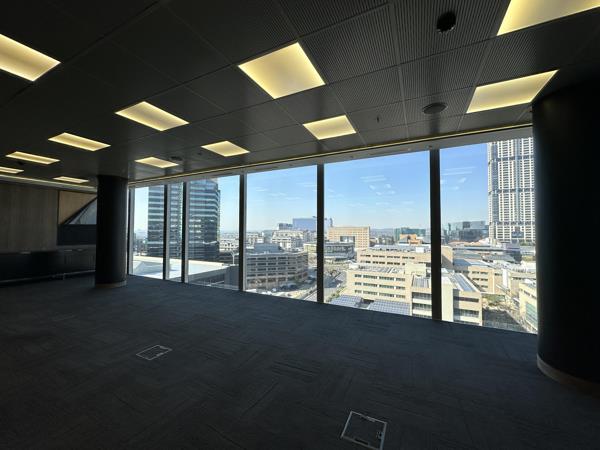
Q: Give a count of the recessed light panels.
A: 12